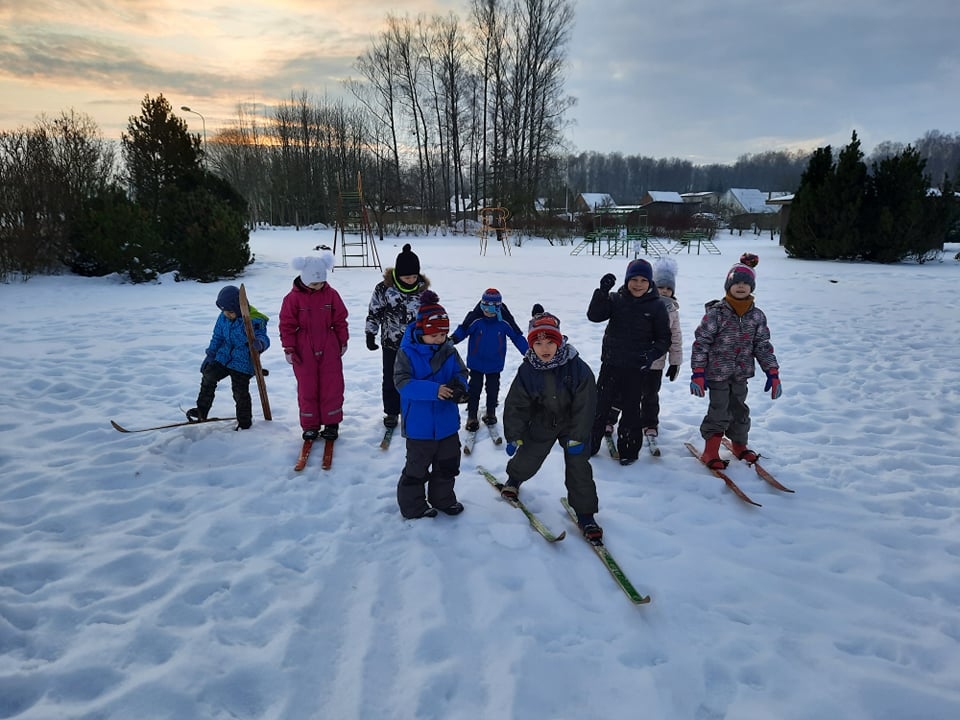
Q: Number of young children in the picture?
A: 9